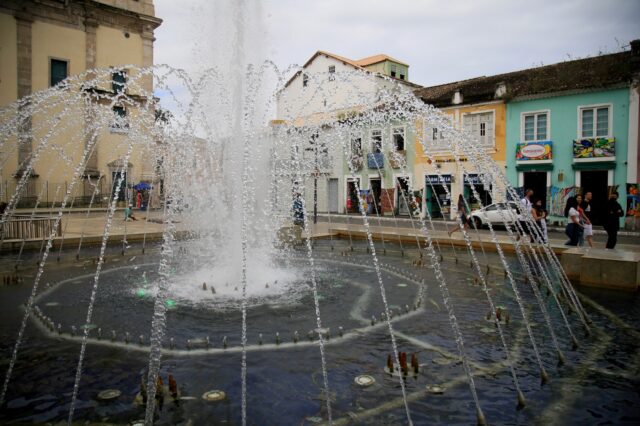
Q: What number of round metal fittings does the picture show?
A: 4